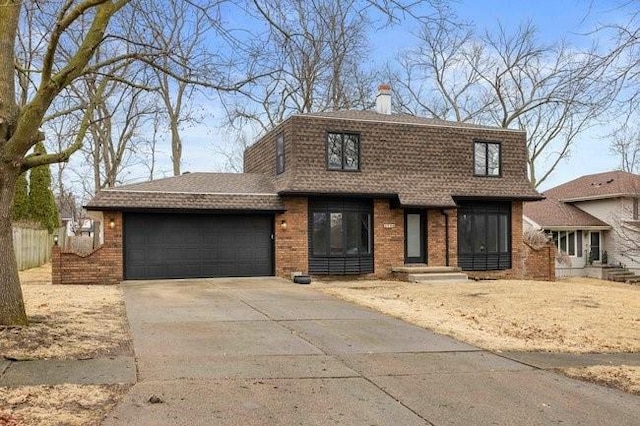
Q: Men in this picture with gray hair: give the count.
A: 0